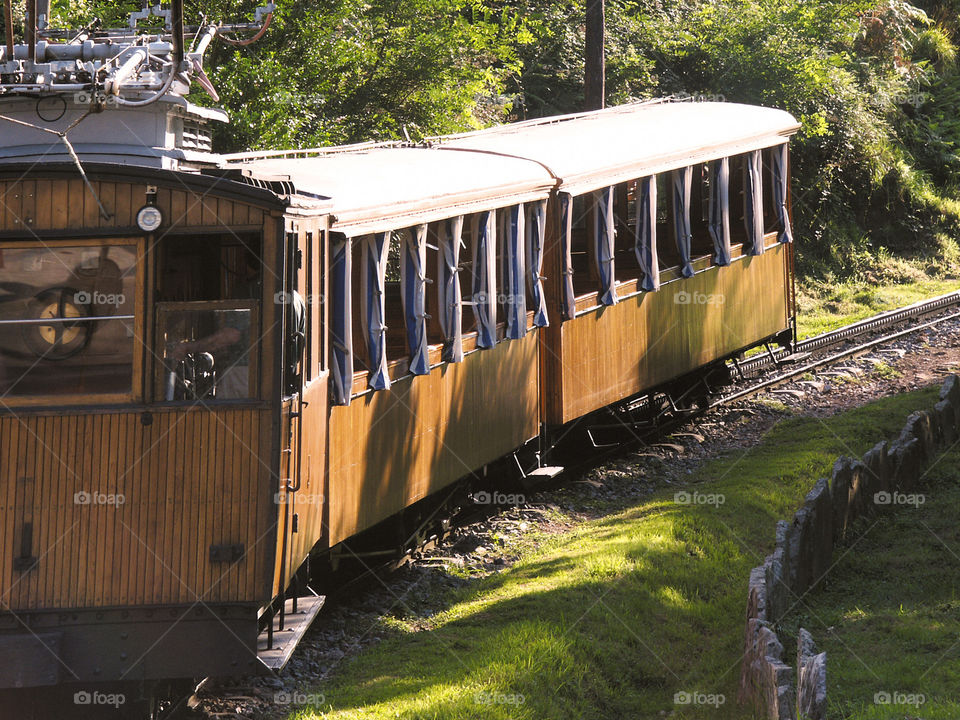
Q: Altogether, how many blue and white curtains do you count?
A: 14